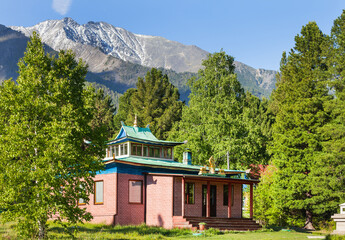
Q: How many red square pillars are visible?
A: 4